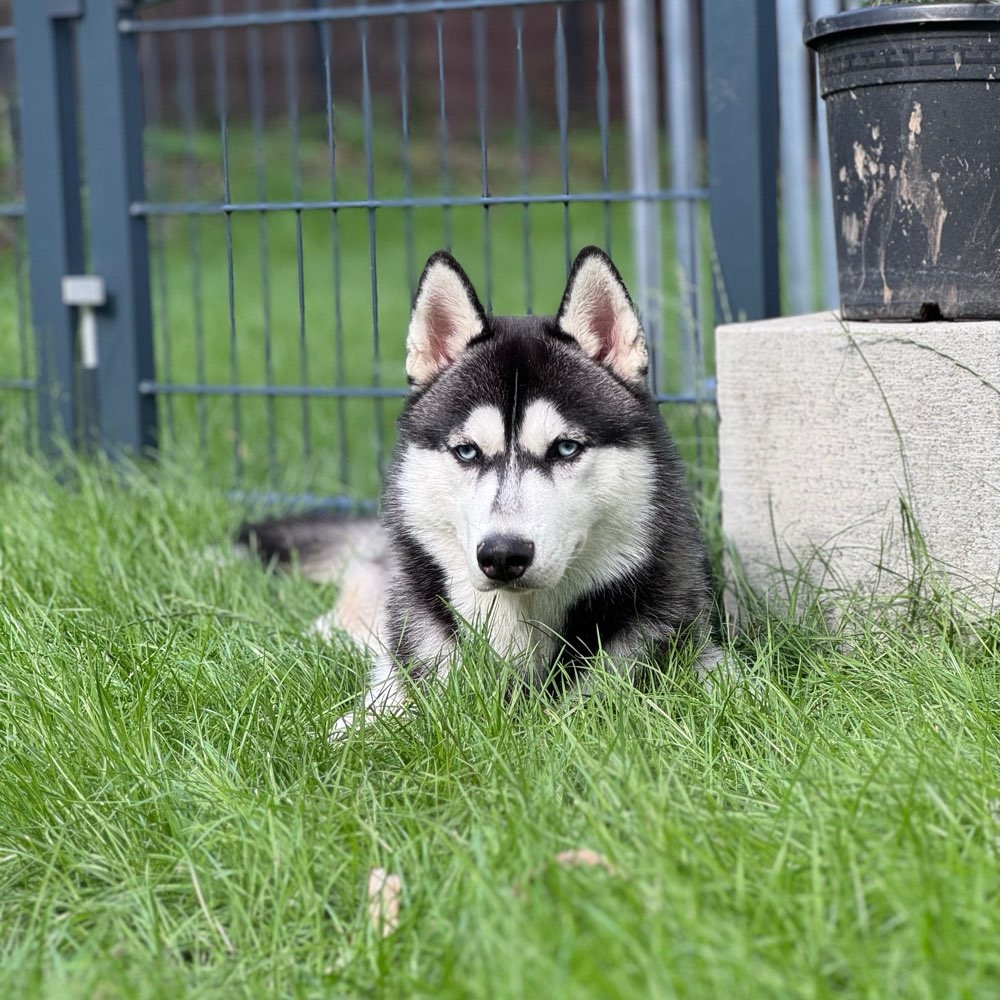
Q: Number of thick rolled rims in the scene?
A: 1